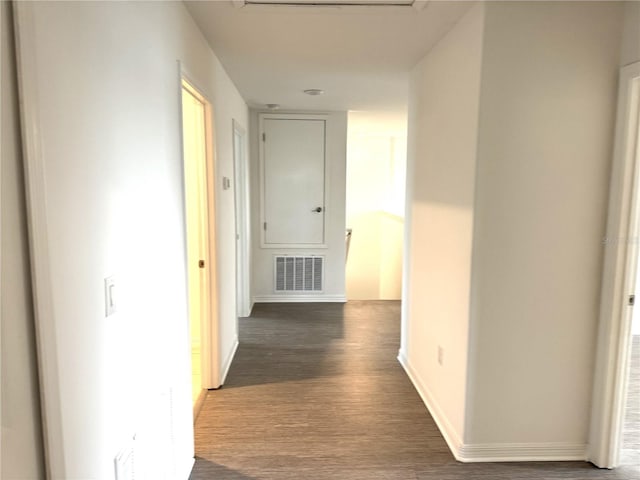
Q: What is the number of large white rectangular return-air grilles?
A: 1